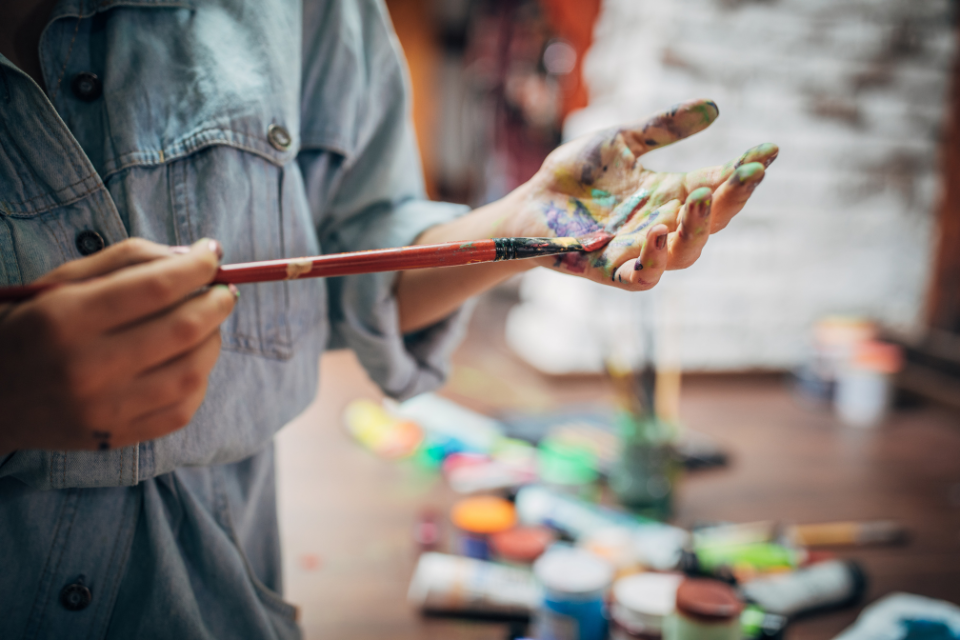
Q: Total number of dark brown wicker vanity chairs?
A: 0